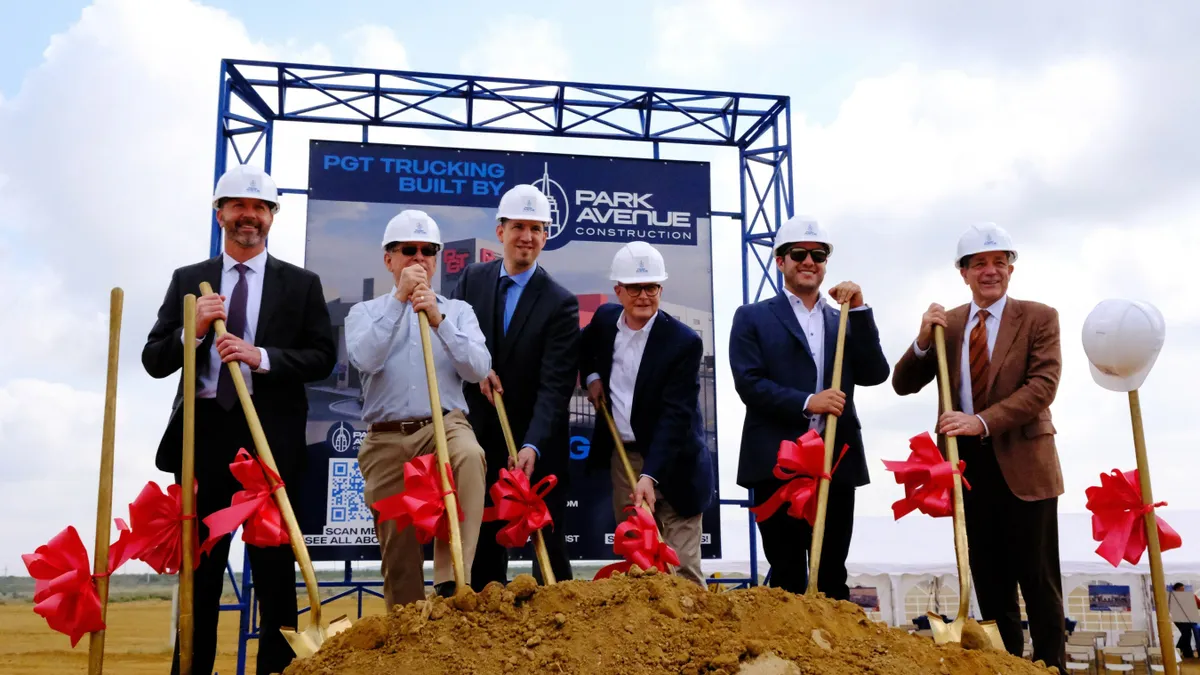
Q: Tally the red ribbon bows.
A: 9